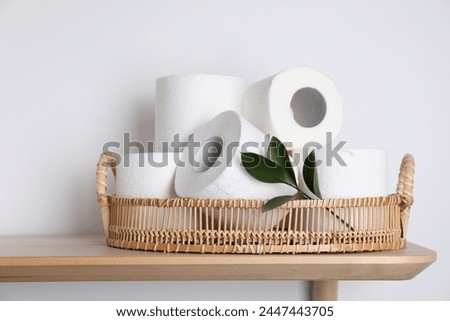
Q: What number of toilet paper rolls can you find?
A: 5